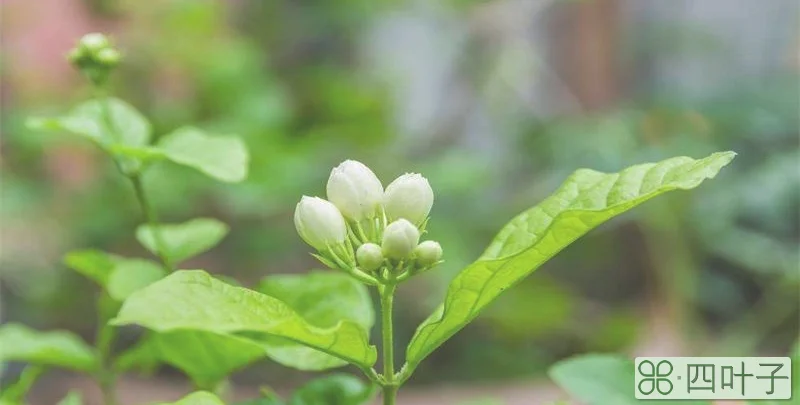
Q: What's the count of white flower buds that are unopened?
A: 6